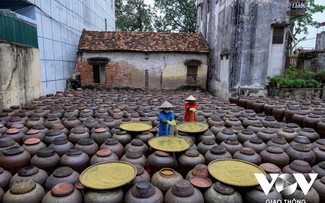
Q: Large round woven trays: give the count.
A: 5